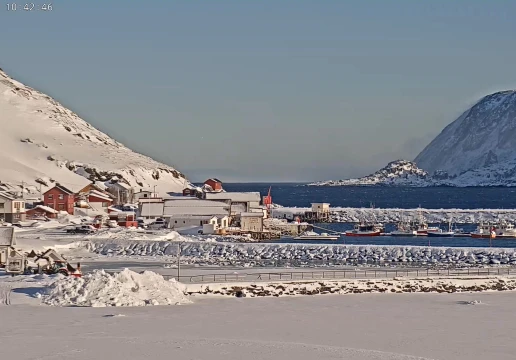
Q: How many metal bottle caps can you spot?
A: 0